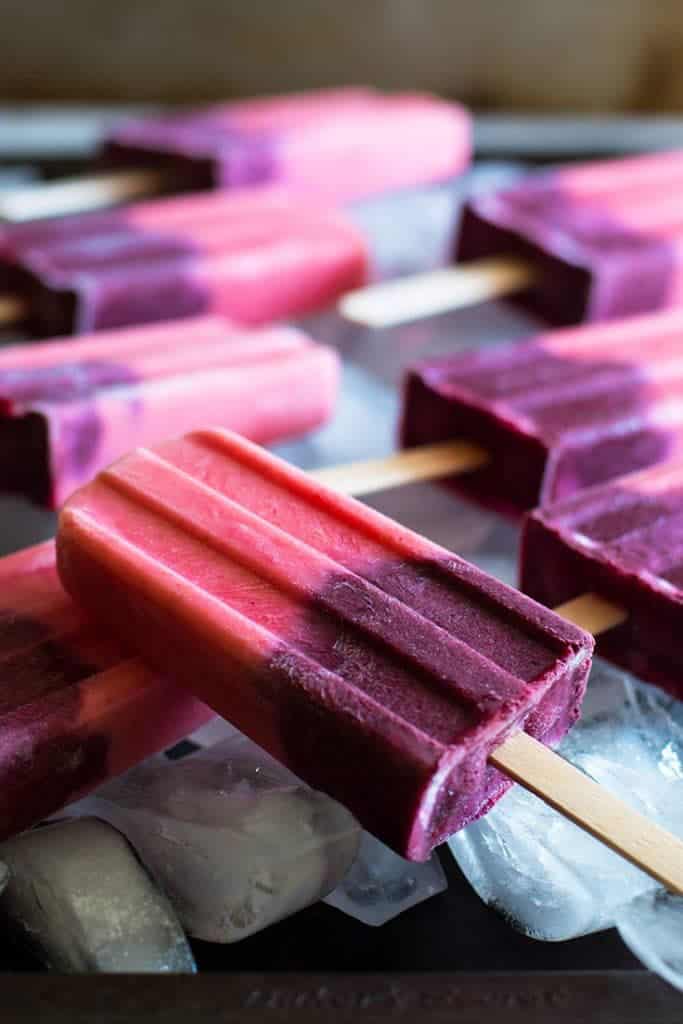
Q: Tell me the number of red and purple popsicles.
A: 8